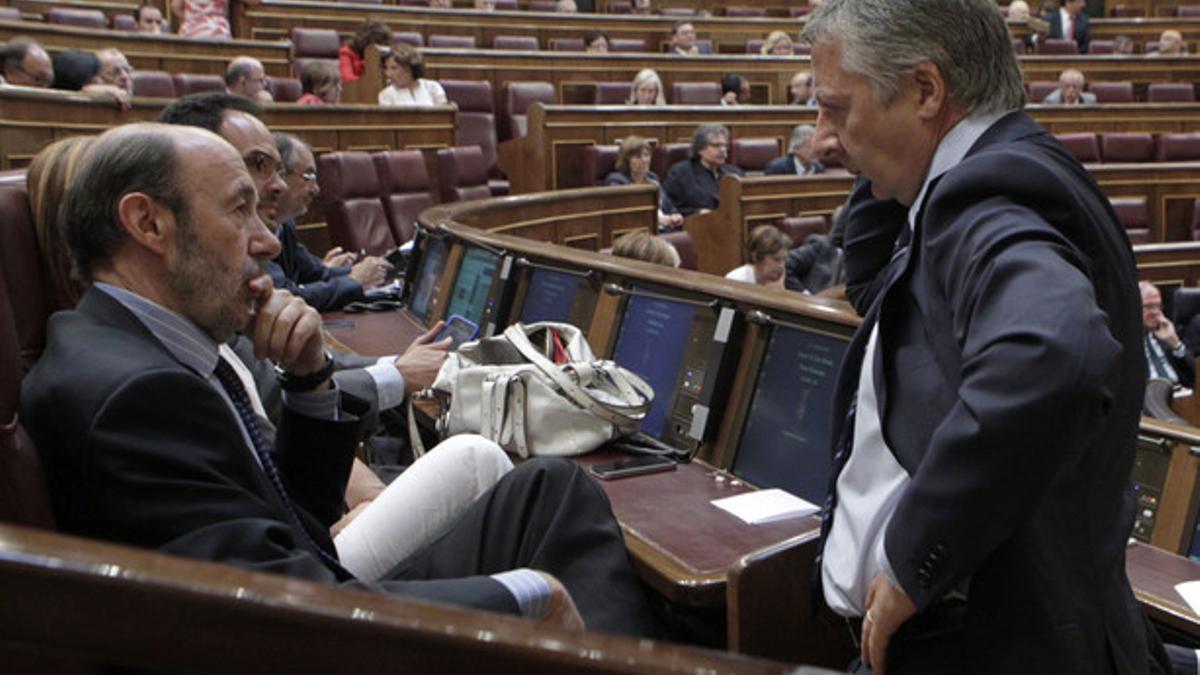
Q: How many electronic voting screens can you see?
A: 5